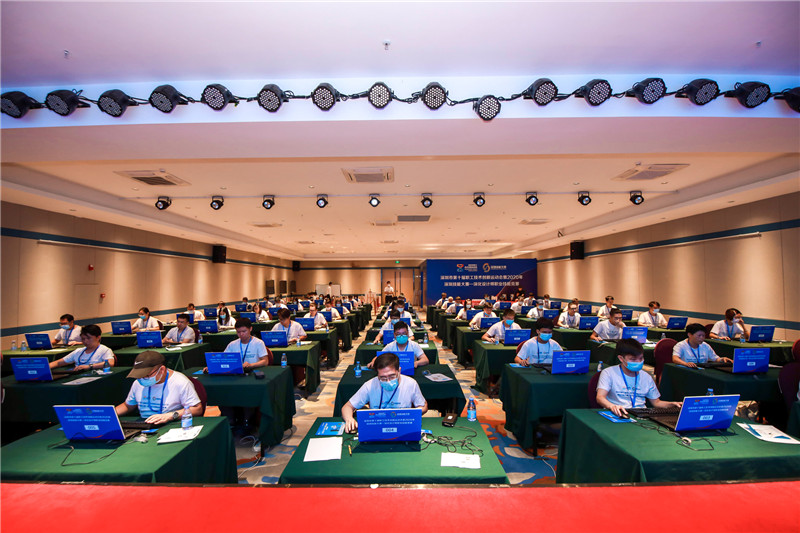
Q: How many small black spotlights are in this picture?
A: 10